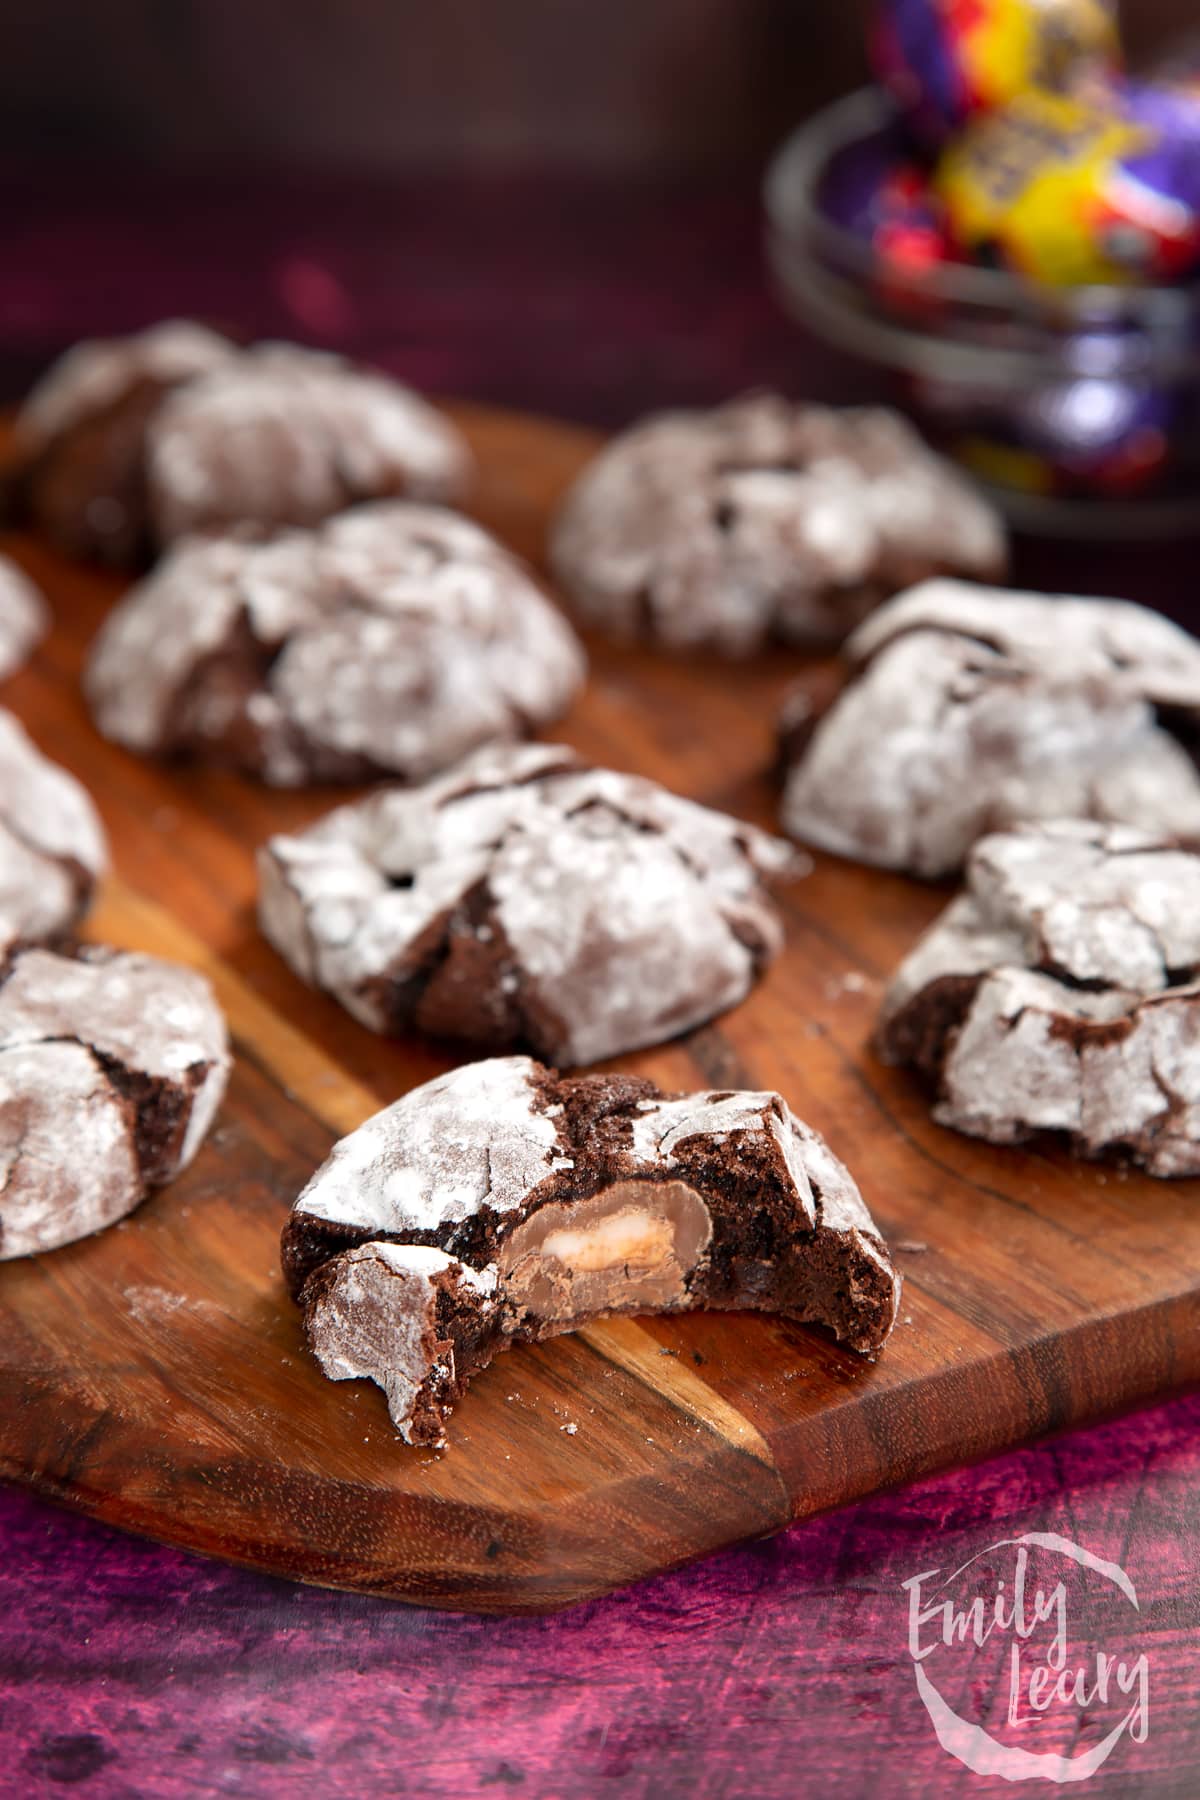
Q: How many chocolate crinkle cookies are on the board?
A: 10